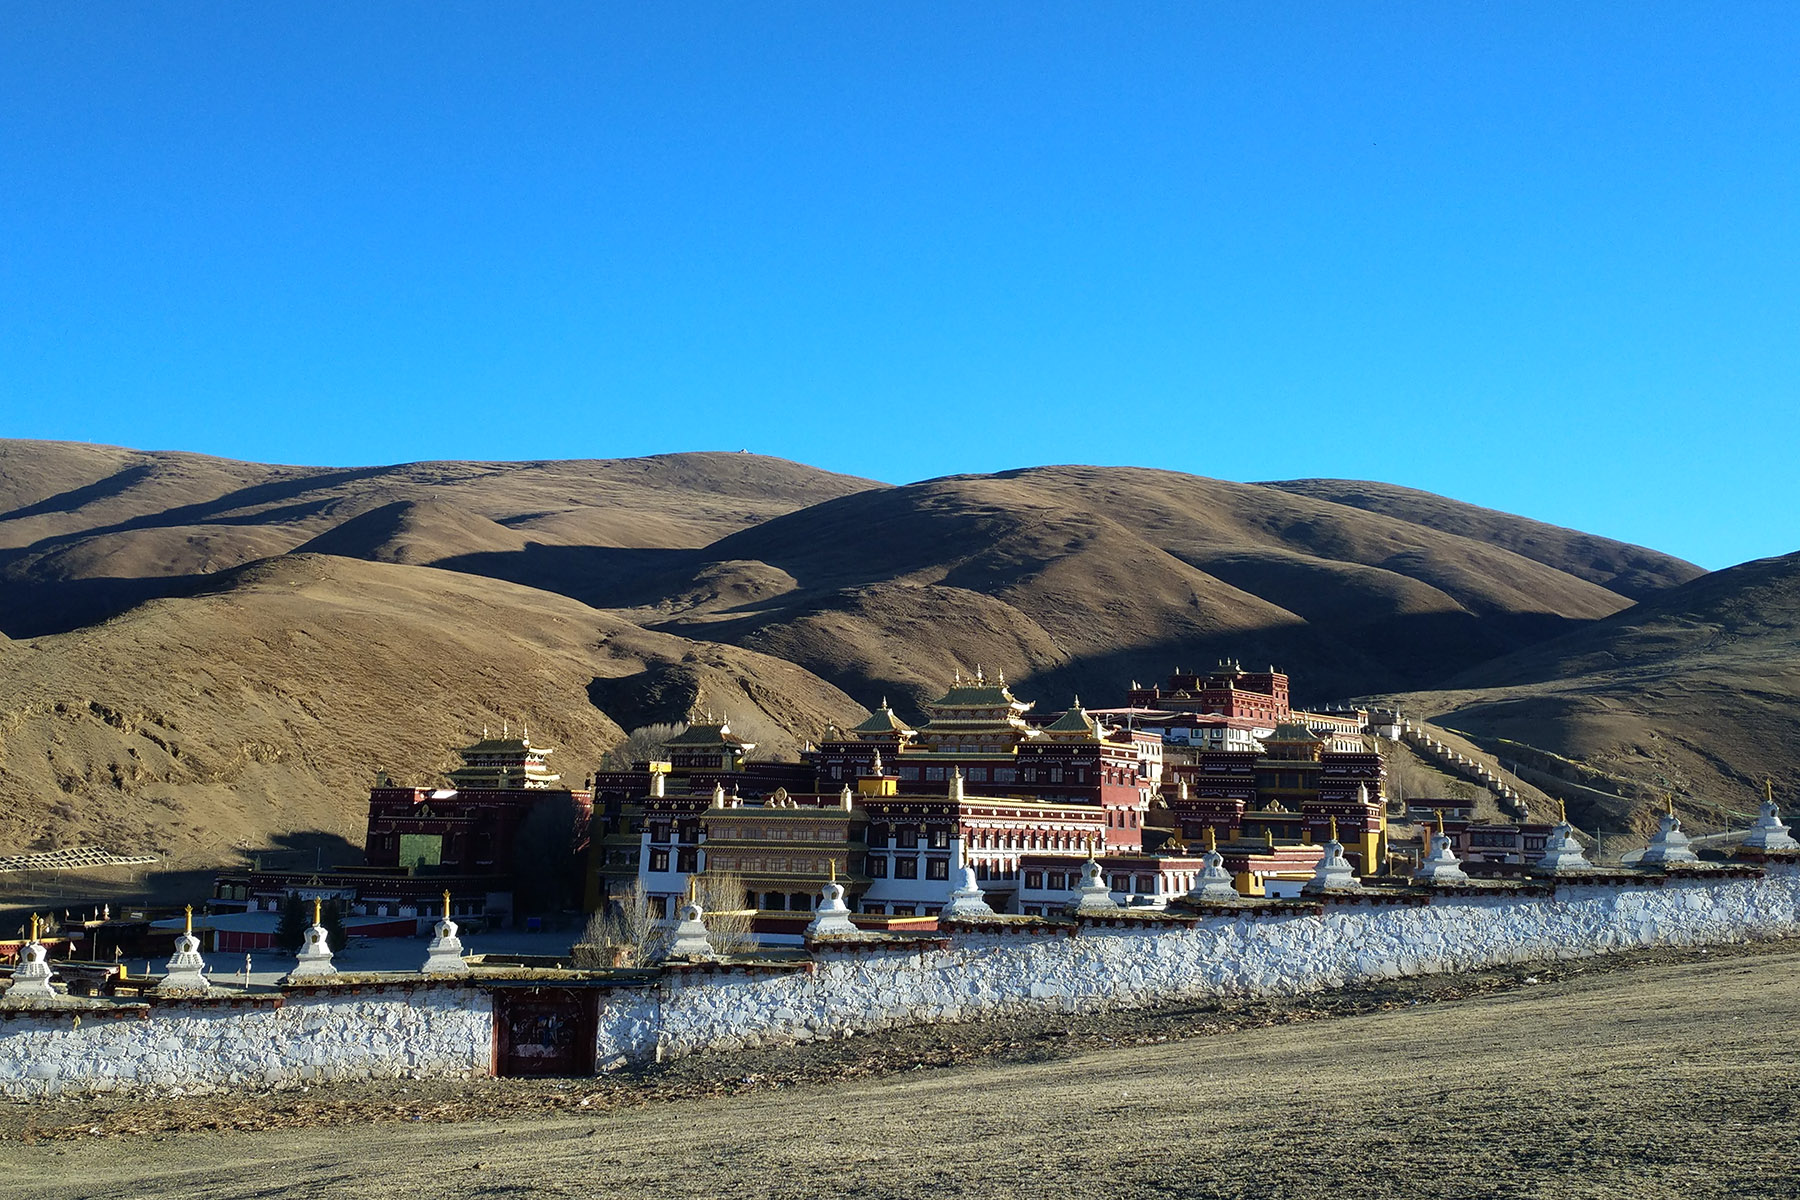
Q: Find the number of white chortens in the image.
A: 14